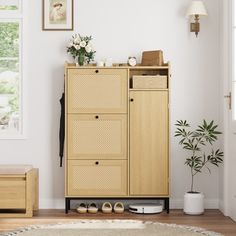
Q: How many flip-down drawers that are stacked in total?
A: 3